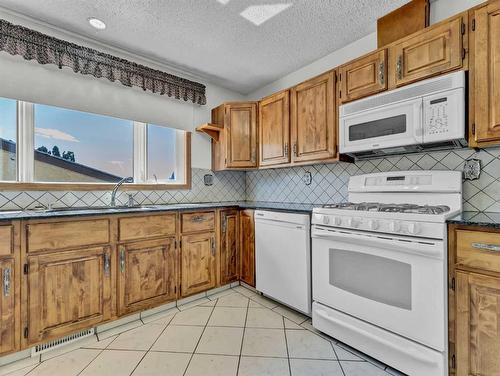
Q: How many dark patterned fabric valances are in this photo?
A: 1